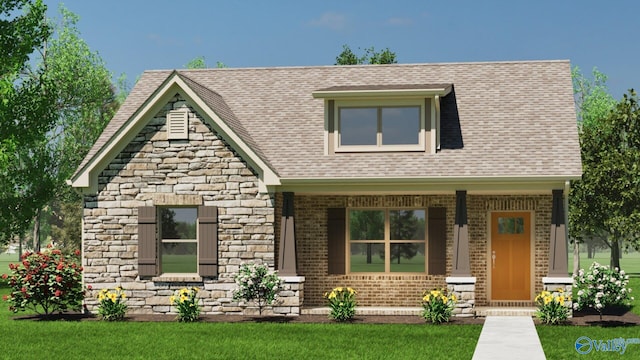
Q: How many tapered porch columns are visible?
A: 3